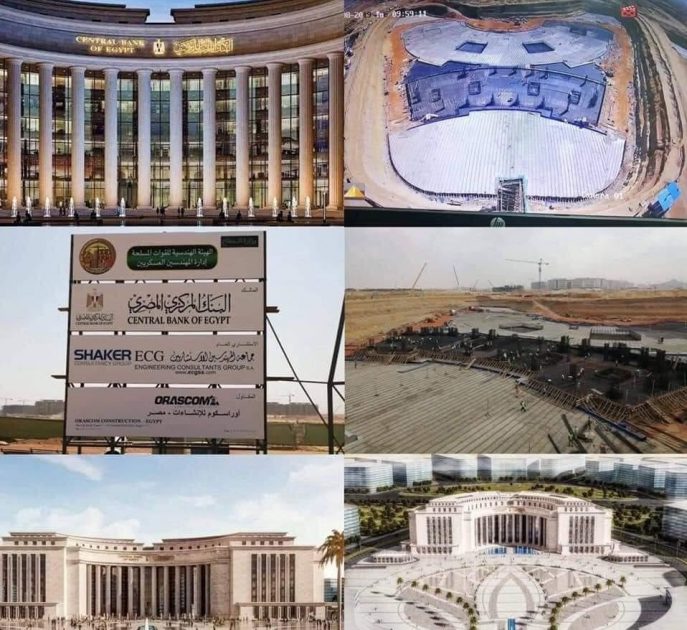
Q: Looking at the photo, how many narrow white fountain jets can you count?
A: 12